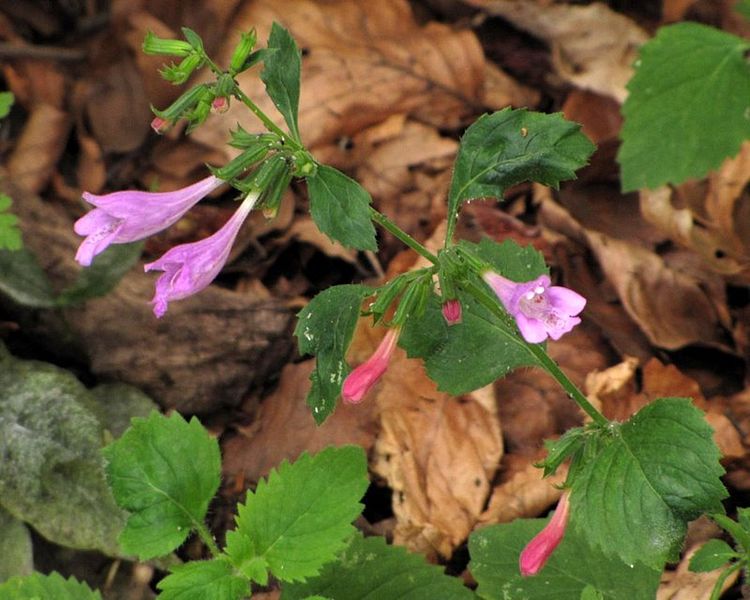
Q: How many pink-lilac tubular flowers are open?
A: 3